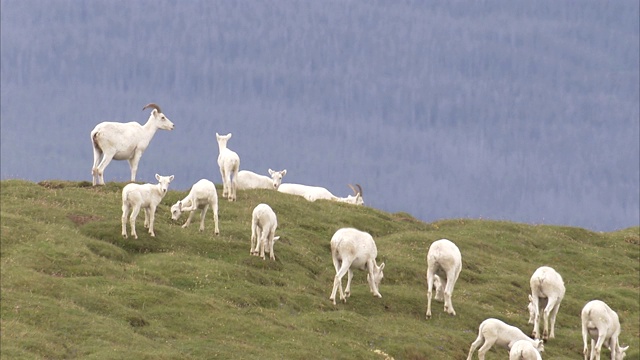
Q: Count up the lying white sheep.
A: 2